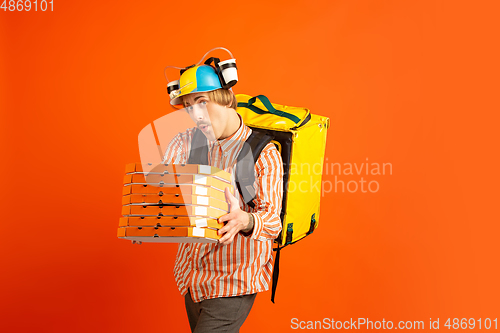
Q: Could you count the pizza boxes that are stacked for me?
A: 7